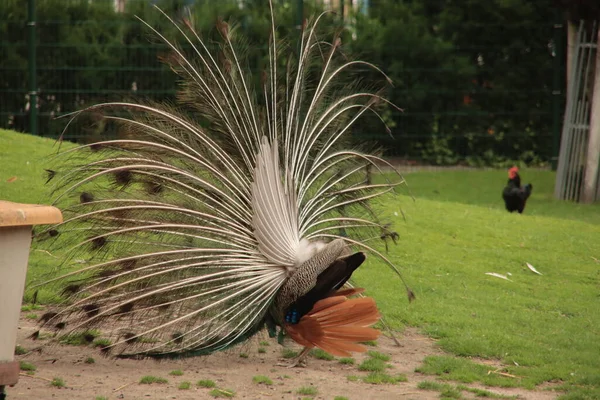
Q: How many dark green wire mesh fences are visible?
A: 1